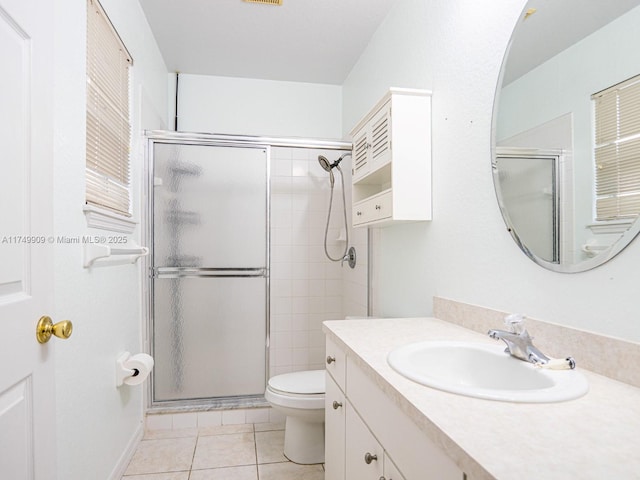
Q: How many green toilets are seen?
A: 0